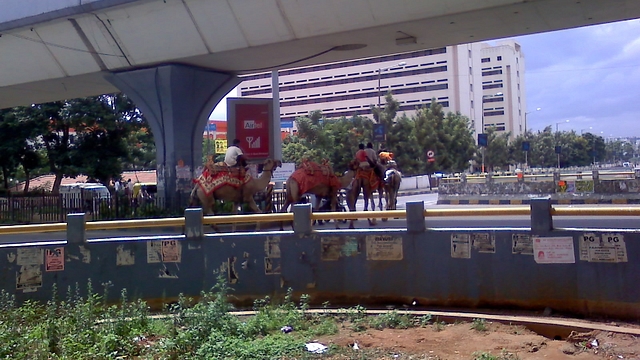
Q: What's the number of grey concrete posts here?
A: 5